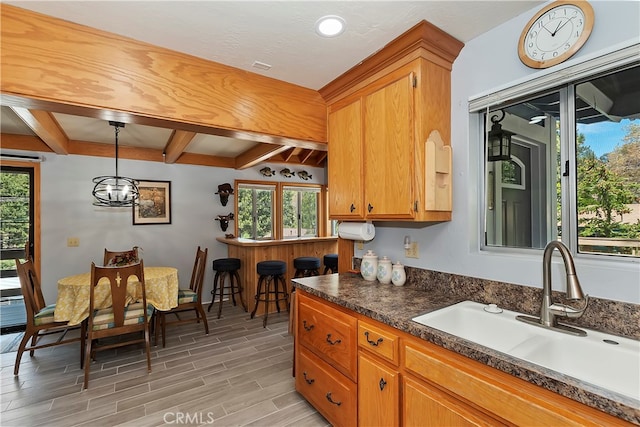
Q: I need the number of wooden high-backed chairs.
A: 4